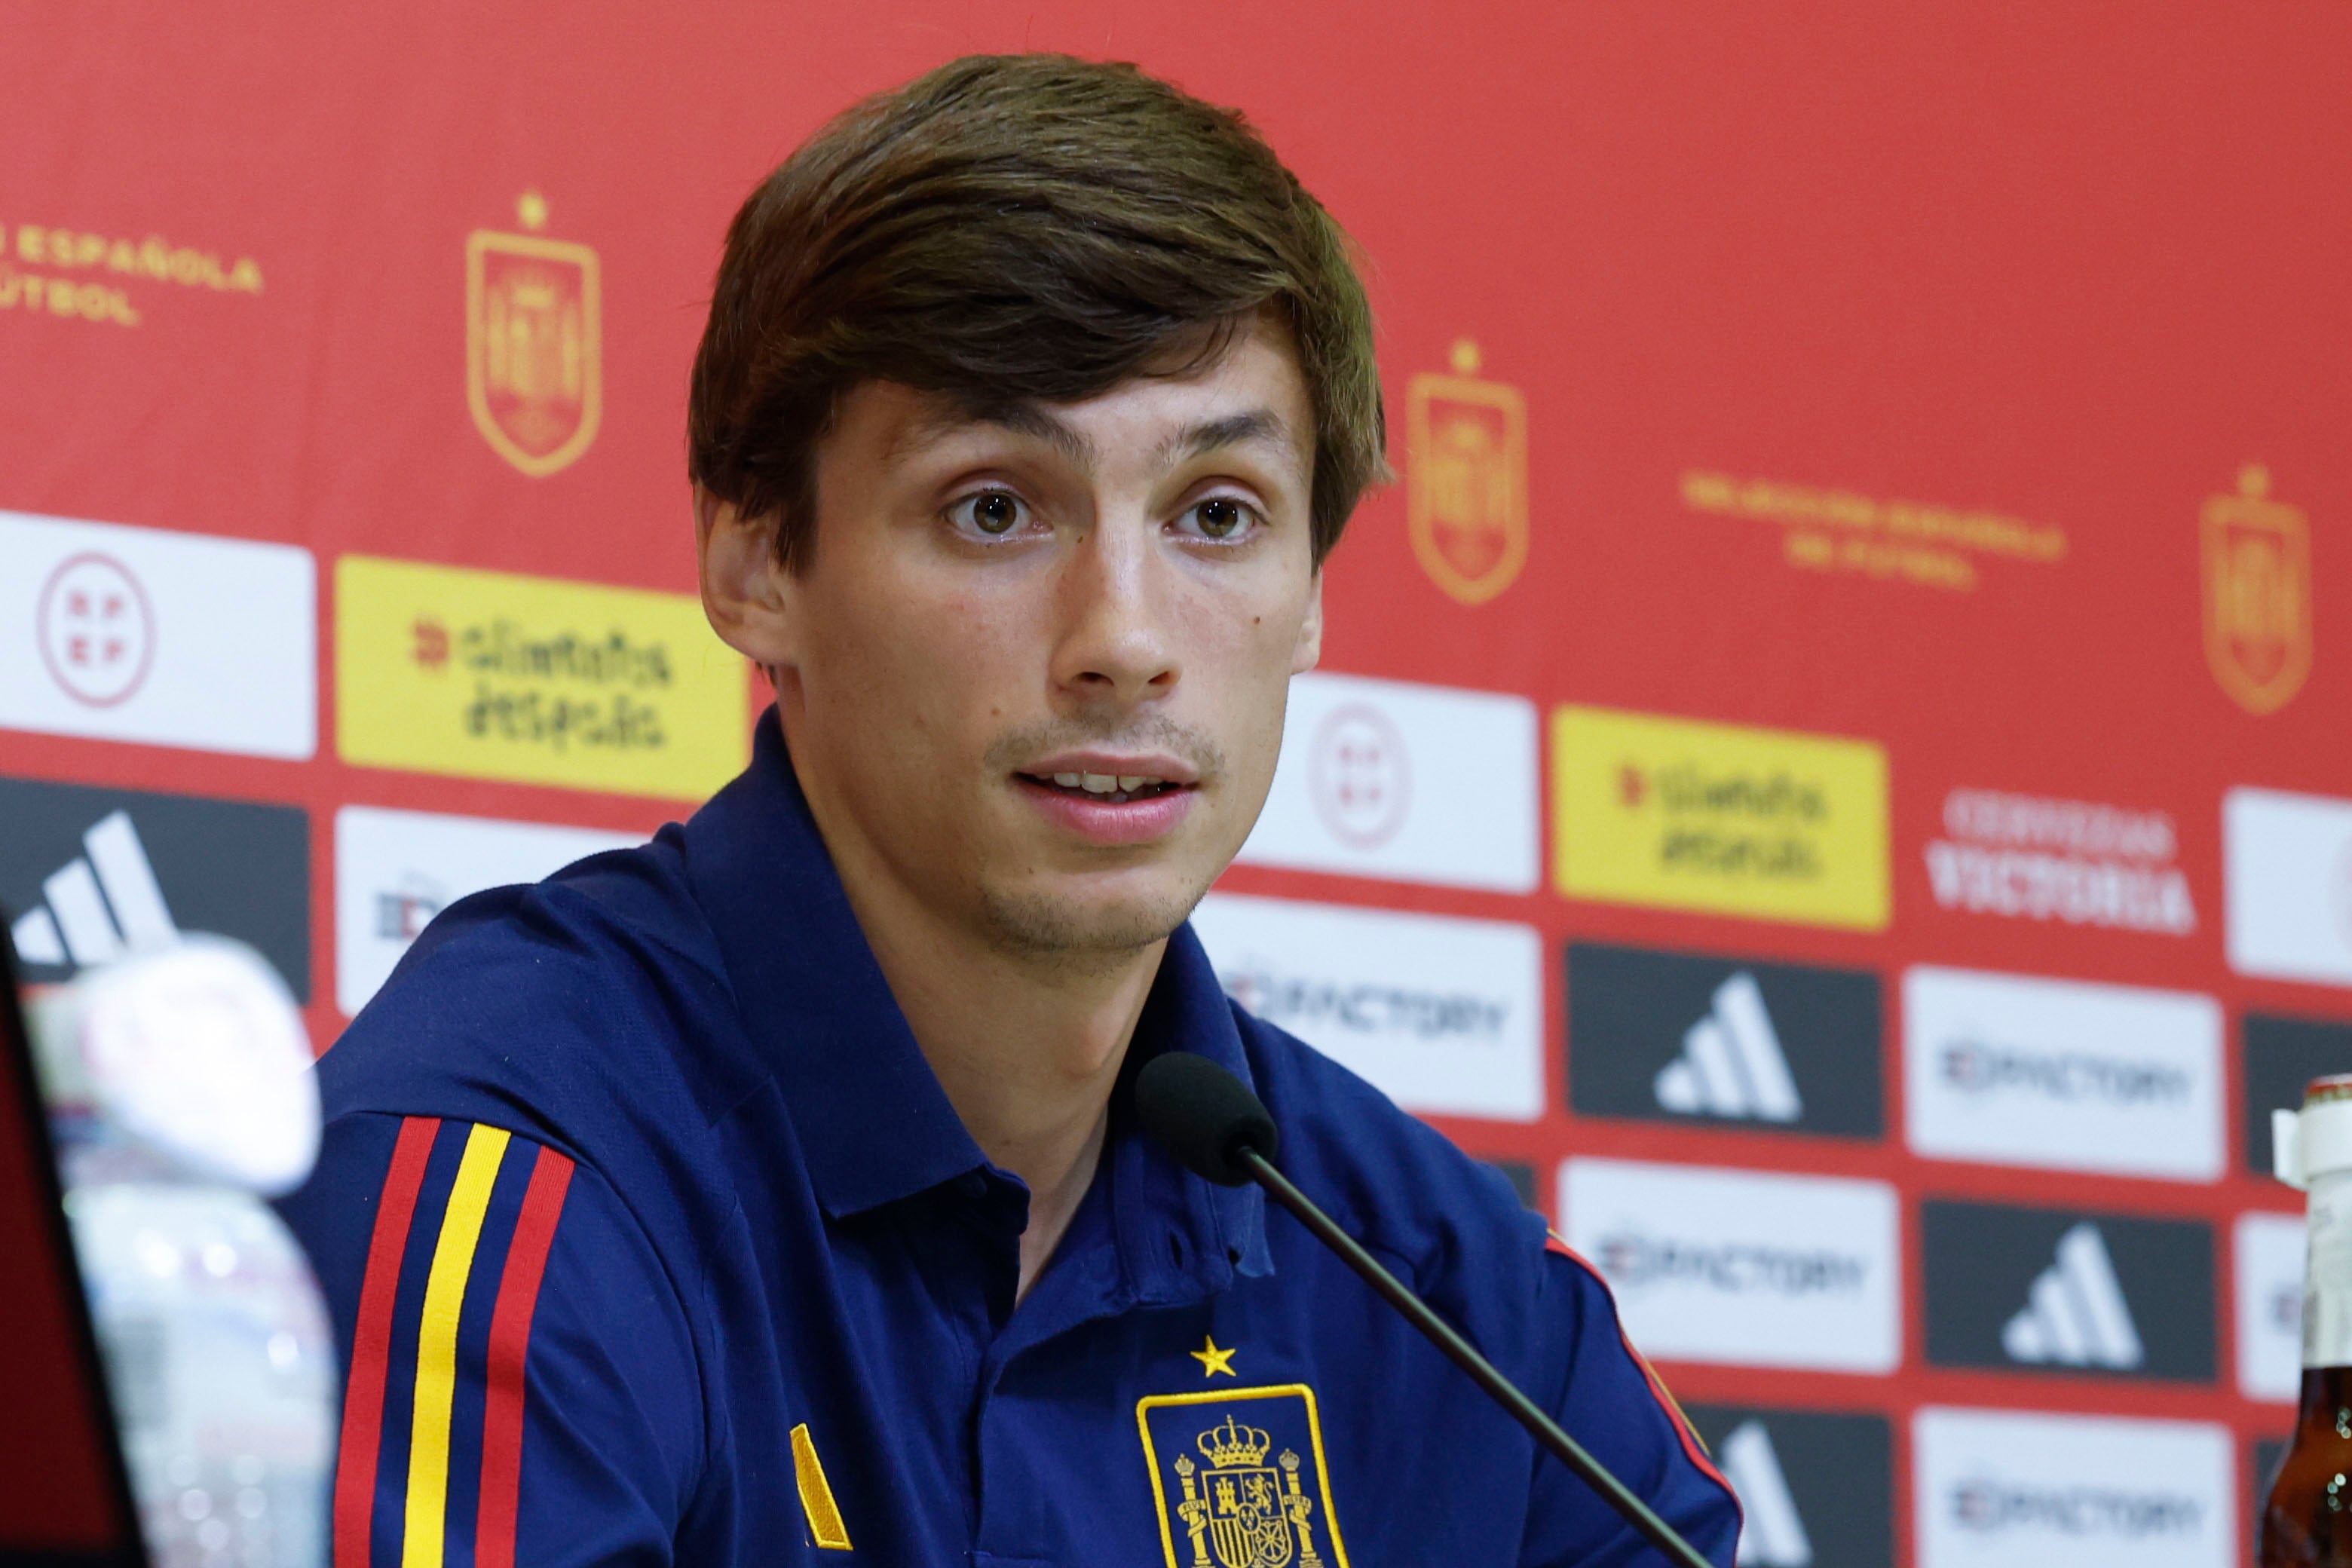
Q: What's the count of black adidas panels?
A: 4